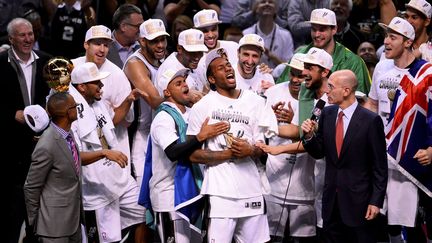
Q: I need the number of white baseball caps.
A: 14